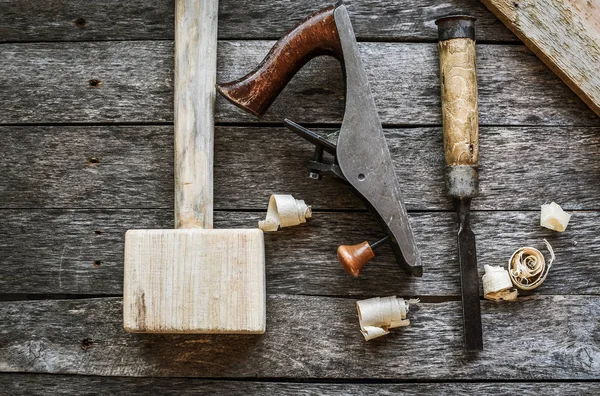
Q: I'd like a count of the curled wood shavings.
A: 5